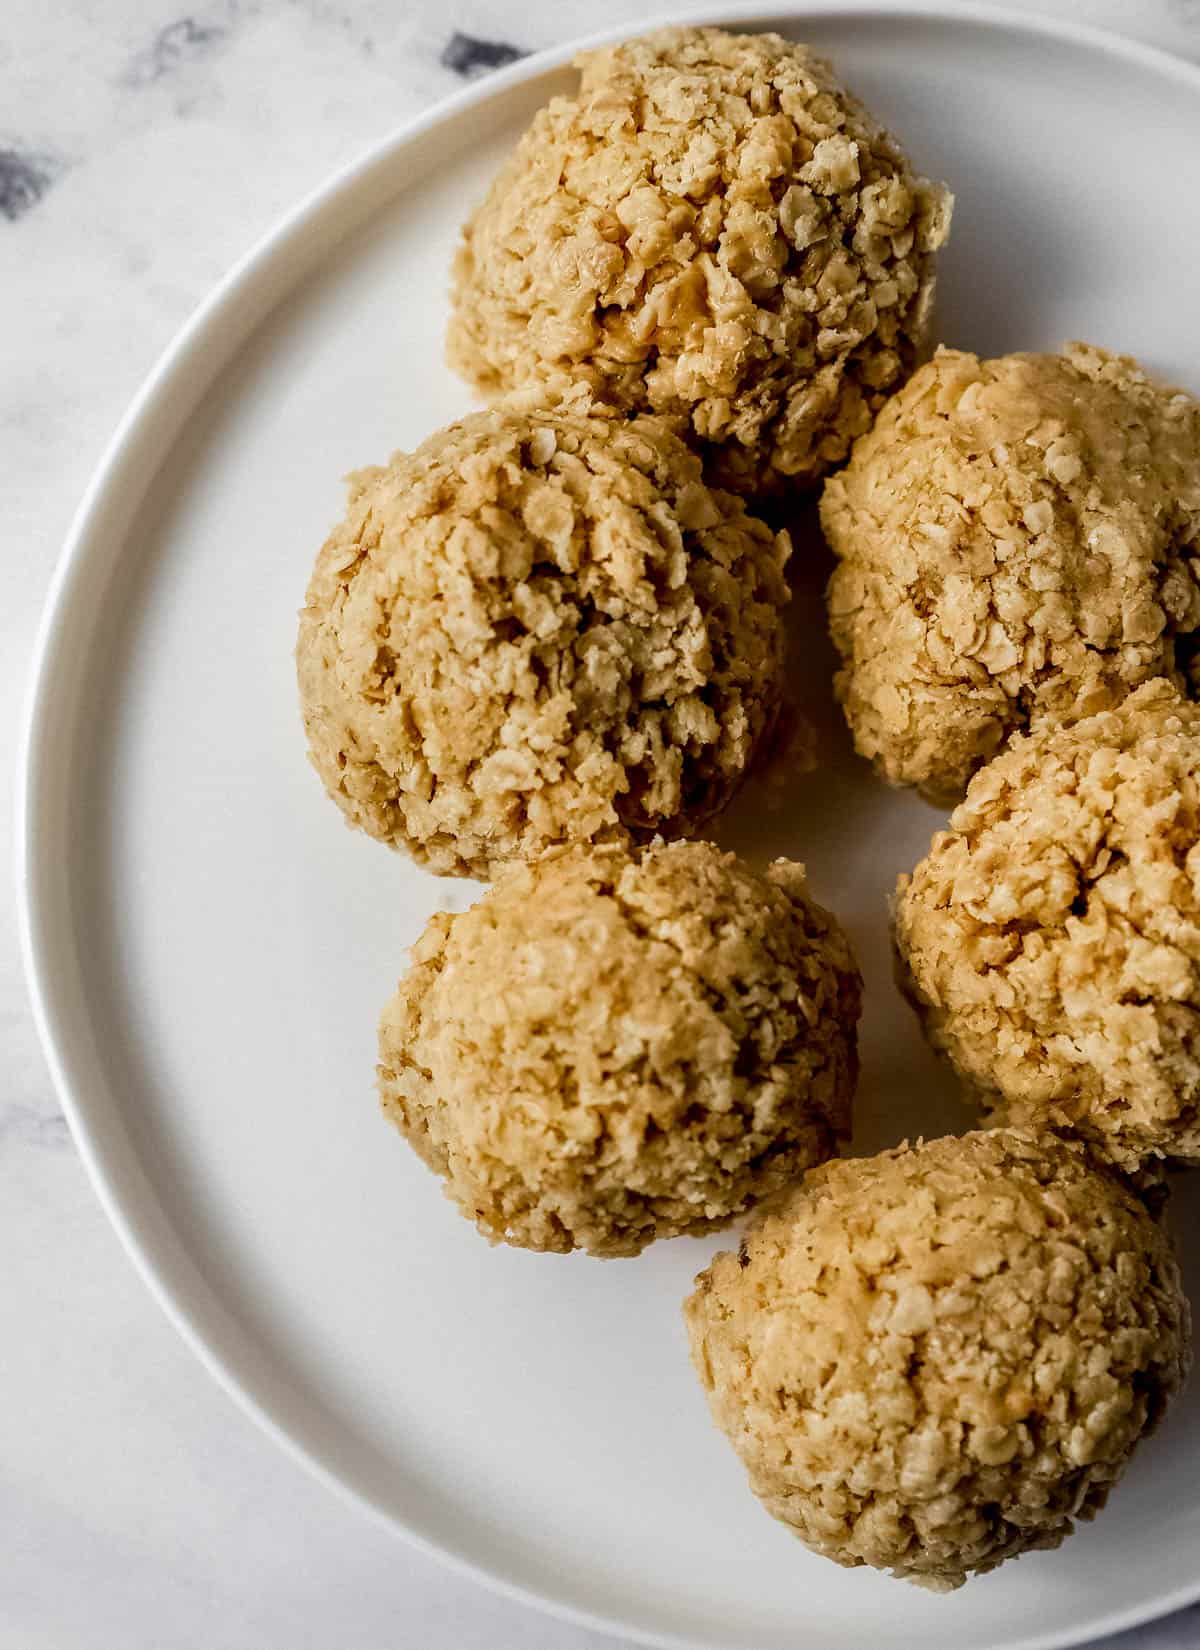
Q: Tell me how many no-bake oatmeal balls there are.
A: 6